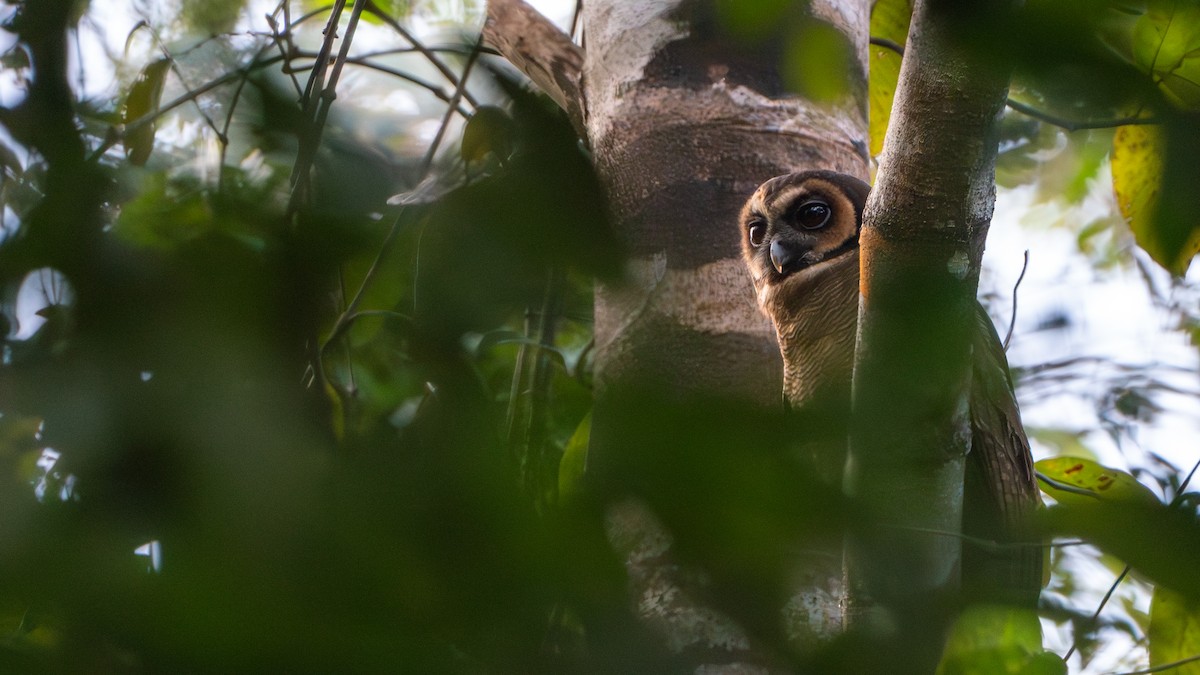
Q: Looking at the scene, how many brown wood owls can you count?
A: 1